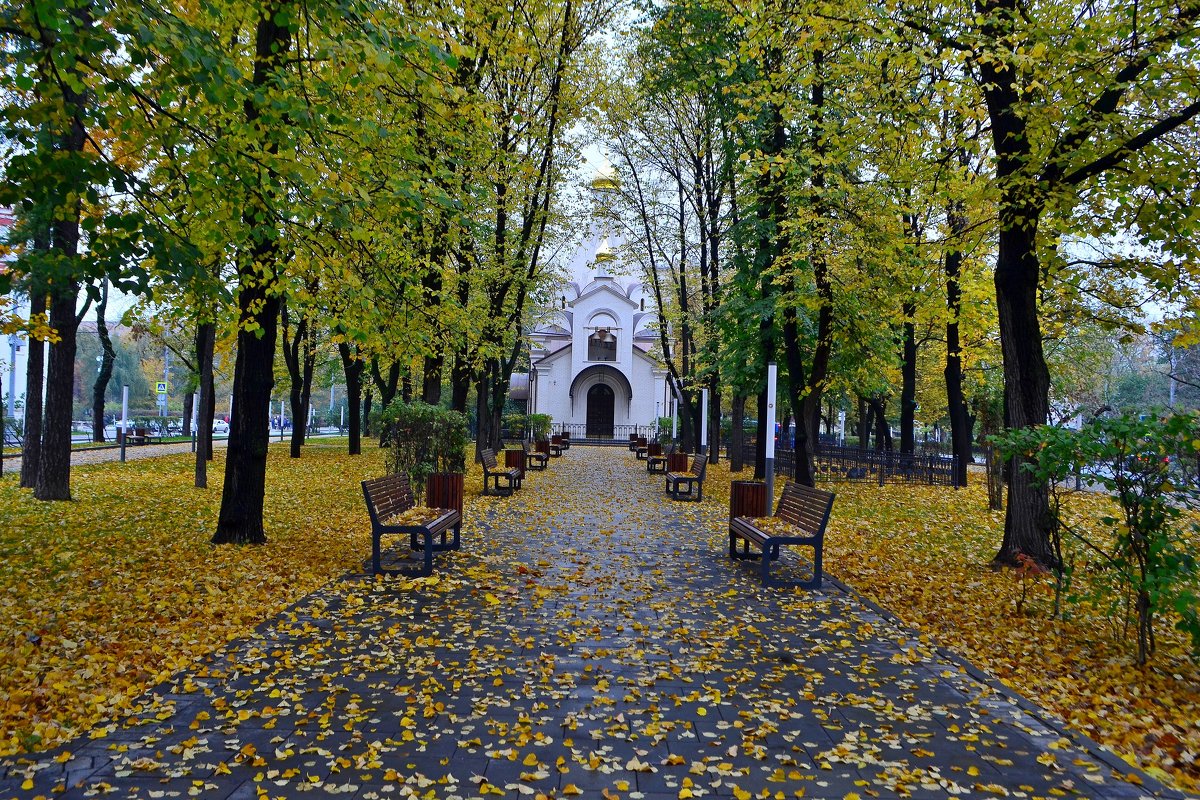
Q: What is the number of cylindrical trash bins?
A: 10